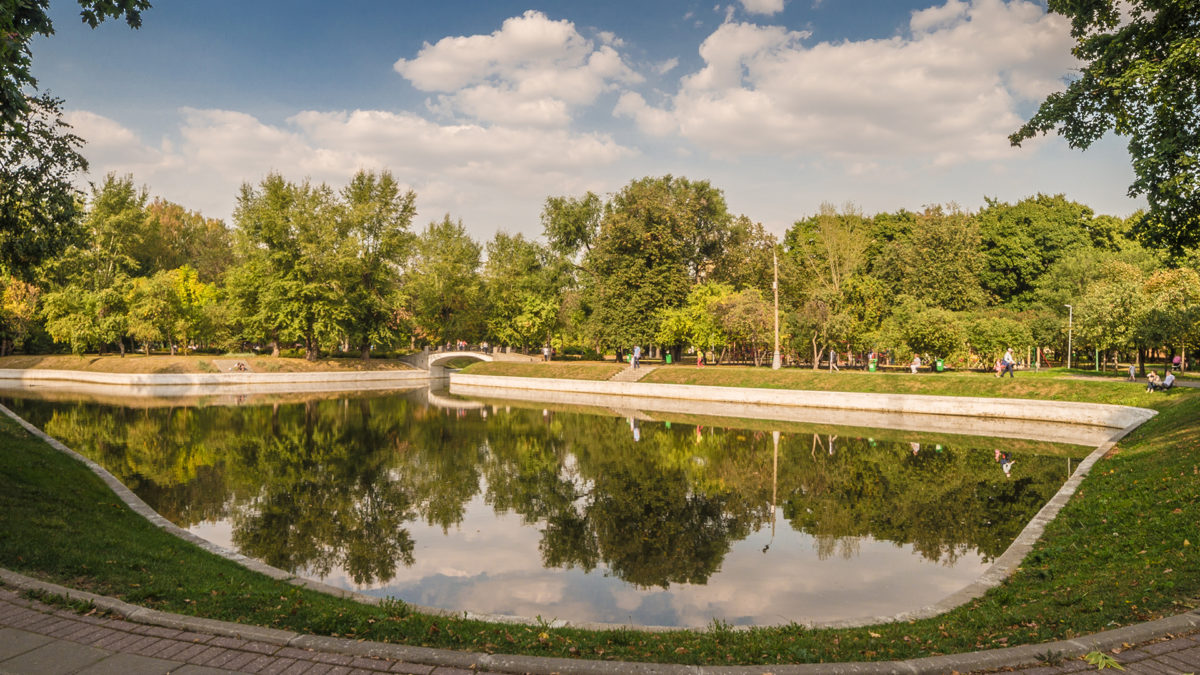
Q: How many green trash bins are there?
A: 4